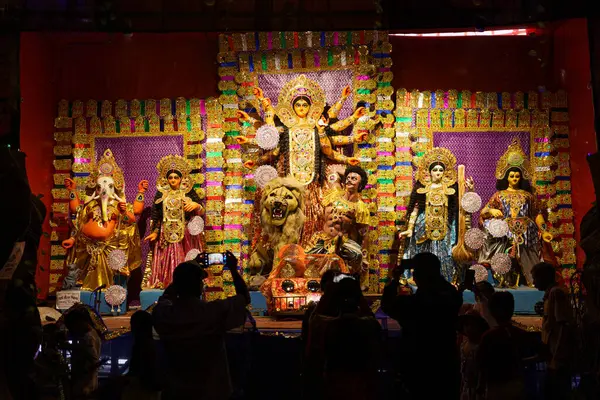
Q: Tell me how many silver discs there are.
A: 11